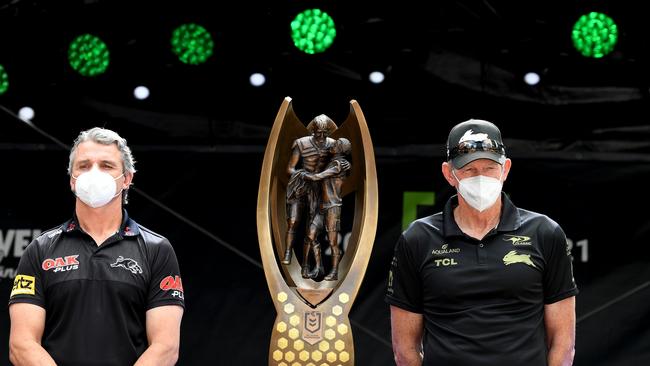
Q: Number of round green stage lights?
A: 5